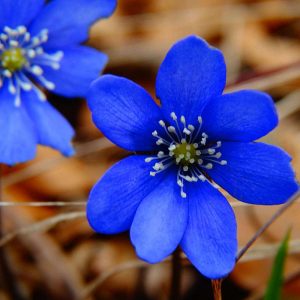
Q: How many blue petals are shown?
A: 12